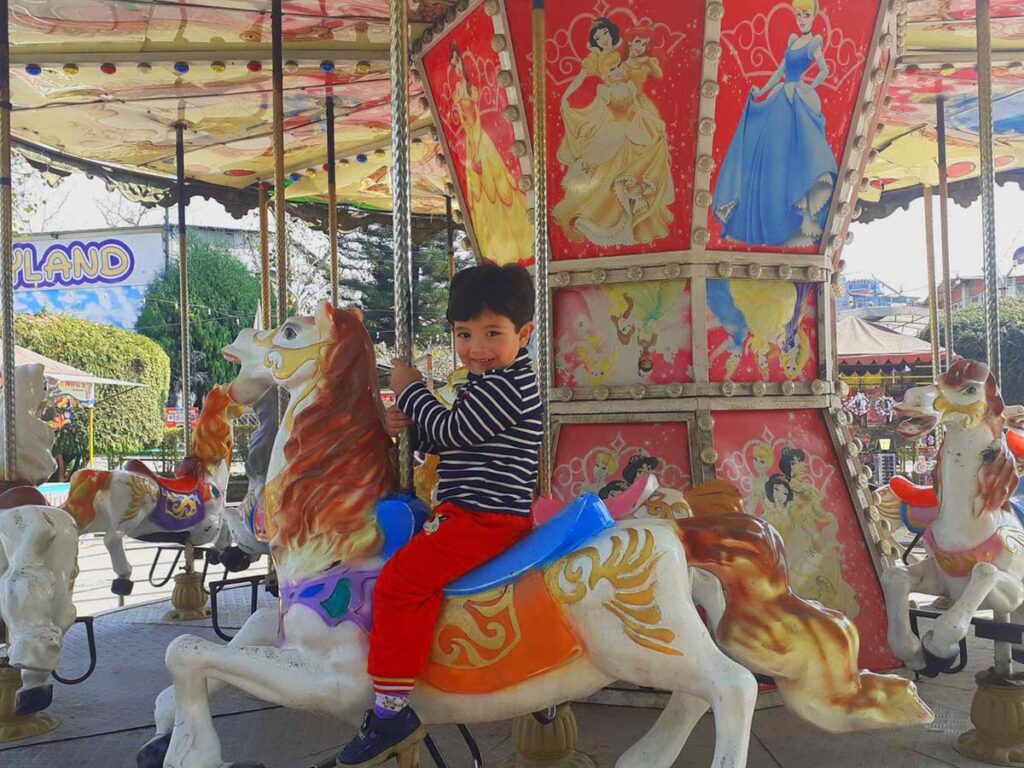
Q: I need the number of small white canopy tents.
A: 2